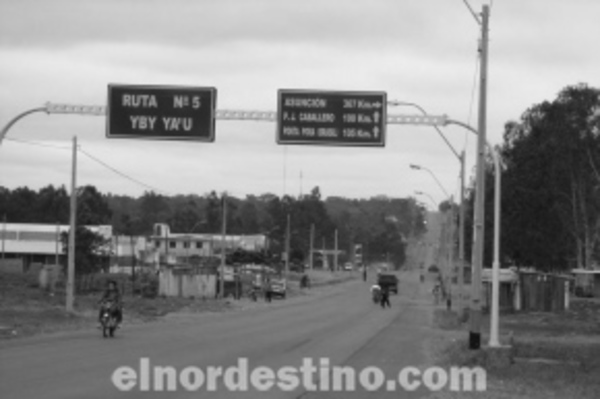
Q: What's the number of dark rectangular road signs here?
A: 2